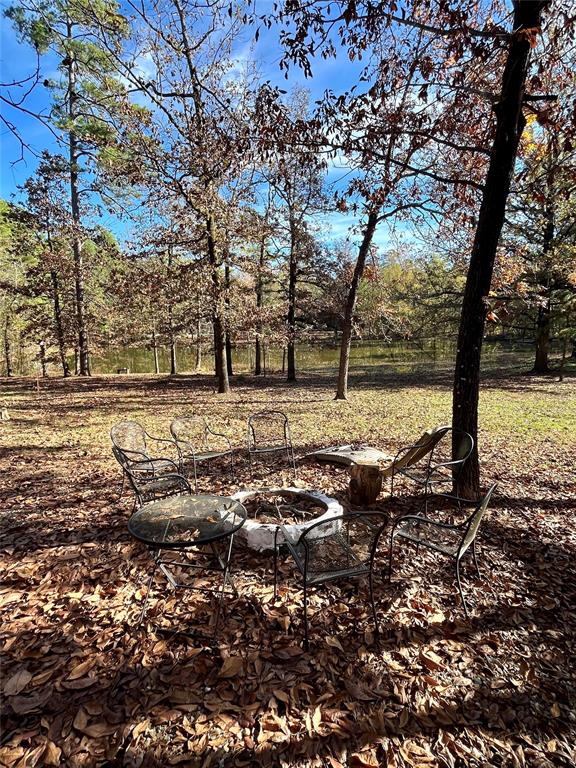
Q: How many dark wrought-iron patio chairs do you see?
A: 7